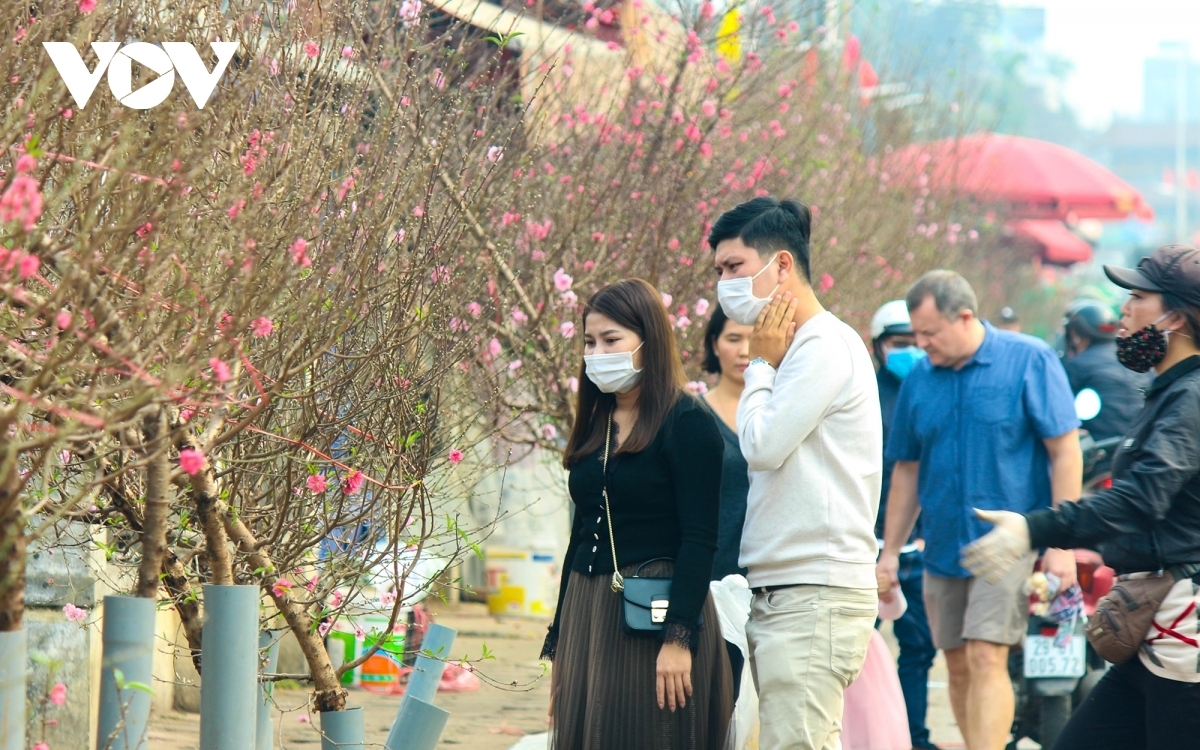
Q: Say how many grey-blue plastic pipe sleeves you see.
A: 7